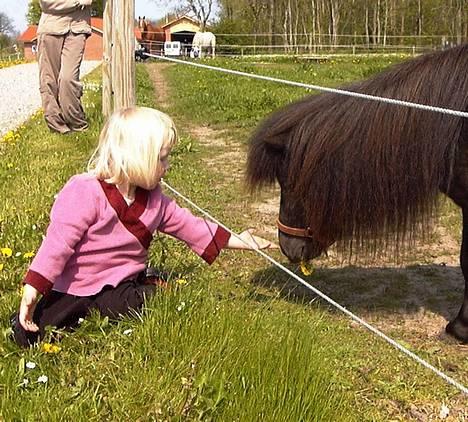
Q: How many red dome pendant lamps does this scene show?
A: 0